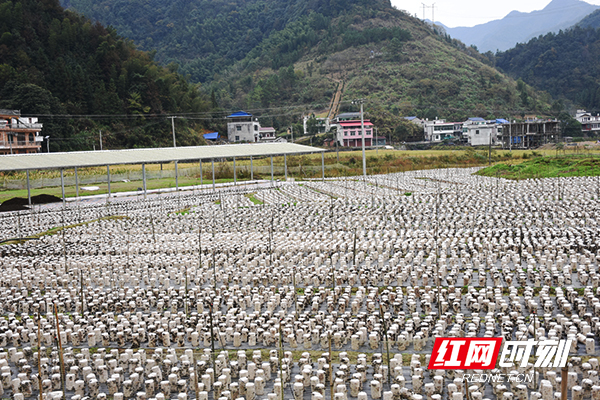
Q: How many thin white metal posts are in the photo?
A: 13